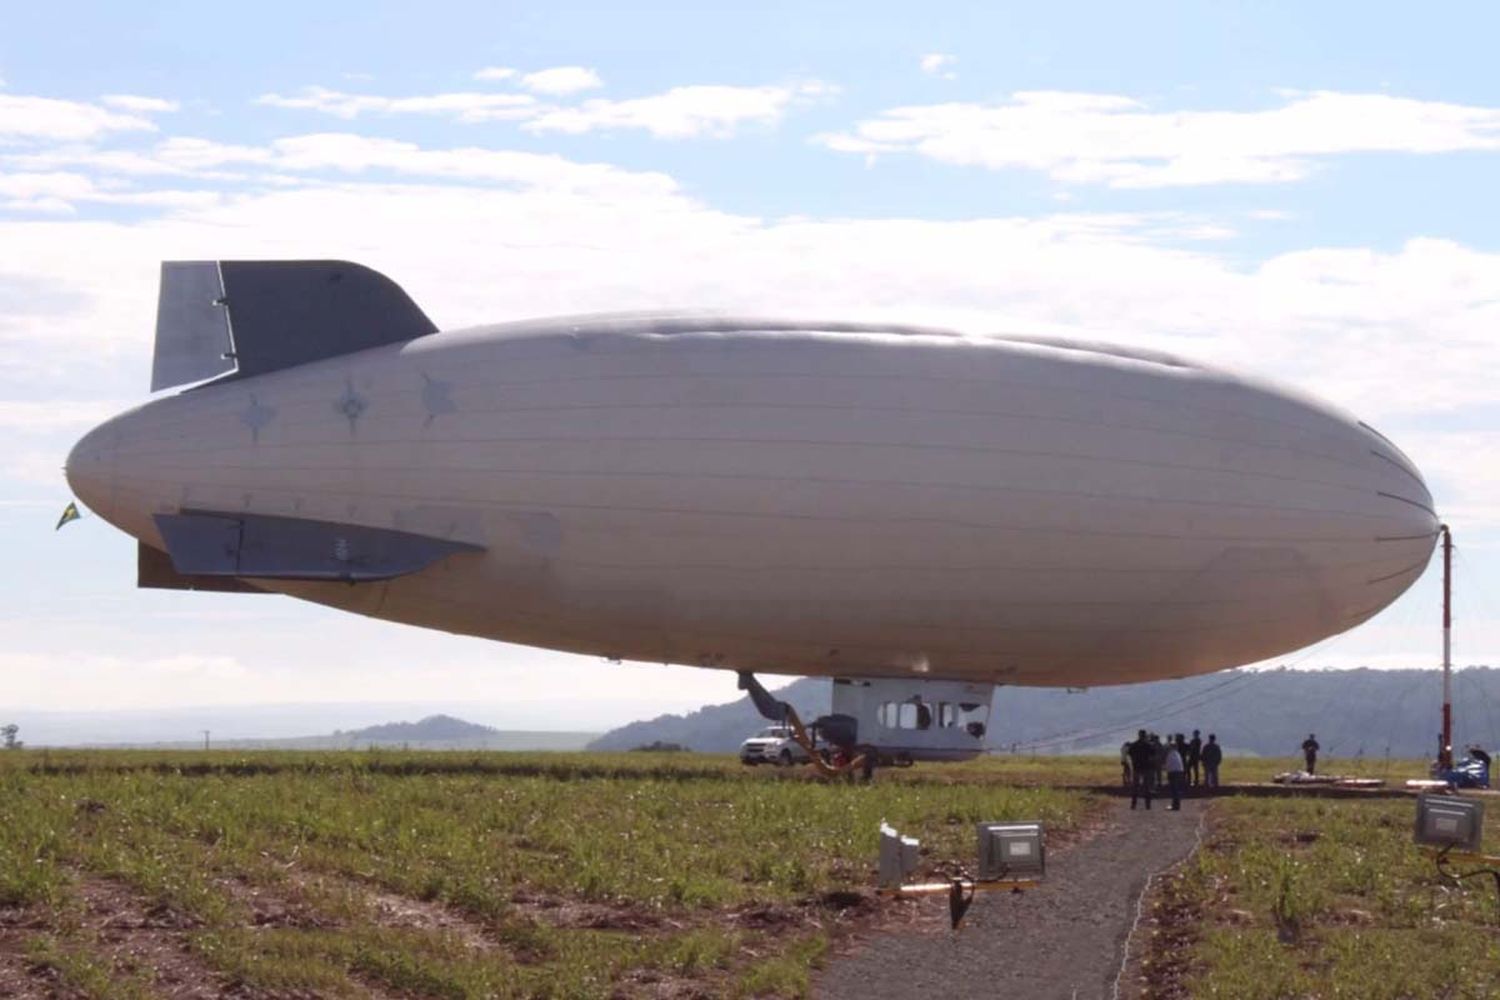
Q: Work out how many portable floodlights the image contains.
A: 3